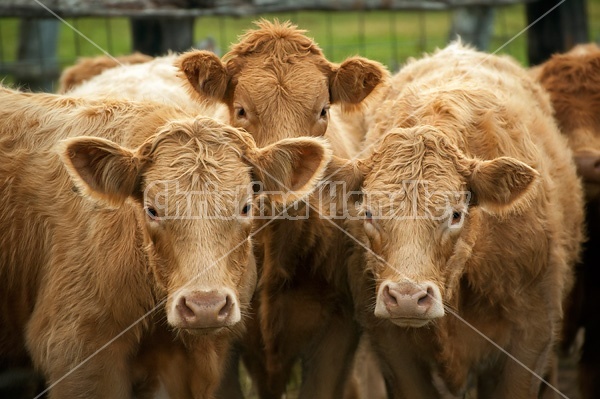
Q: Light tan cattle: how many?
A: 3